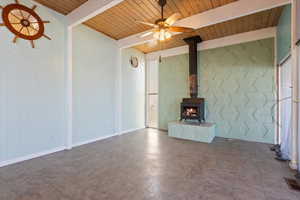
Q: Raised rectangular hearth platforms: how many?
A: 1